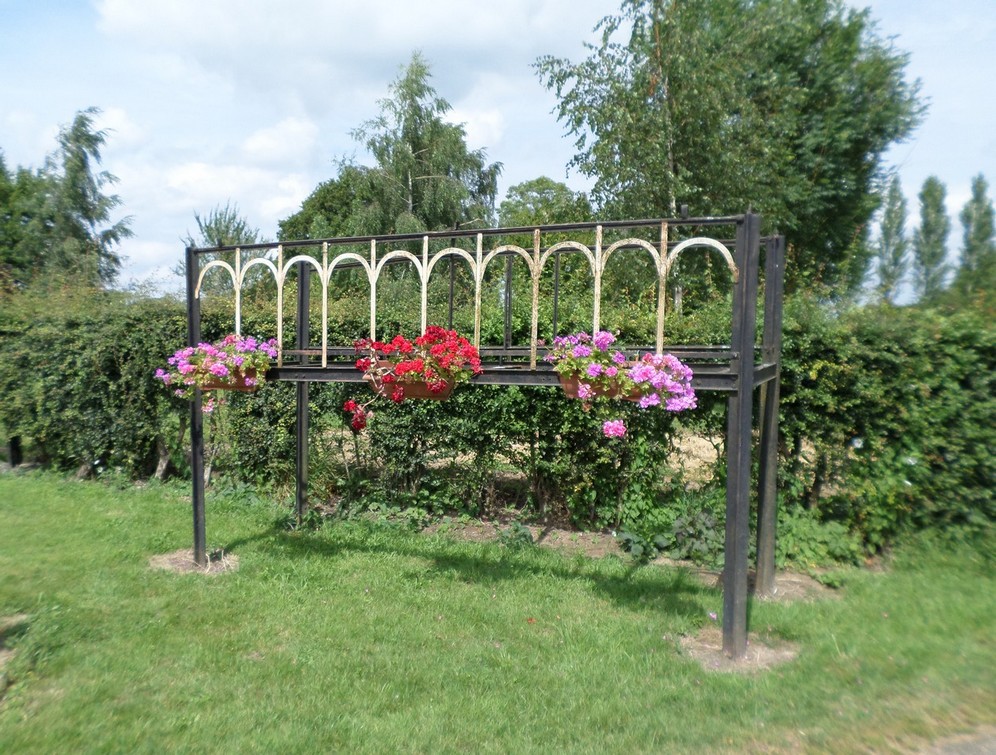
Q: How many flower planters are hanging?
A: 3